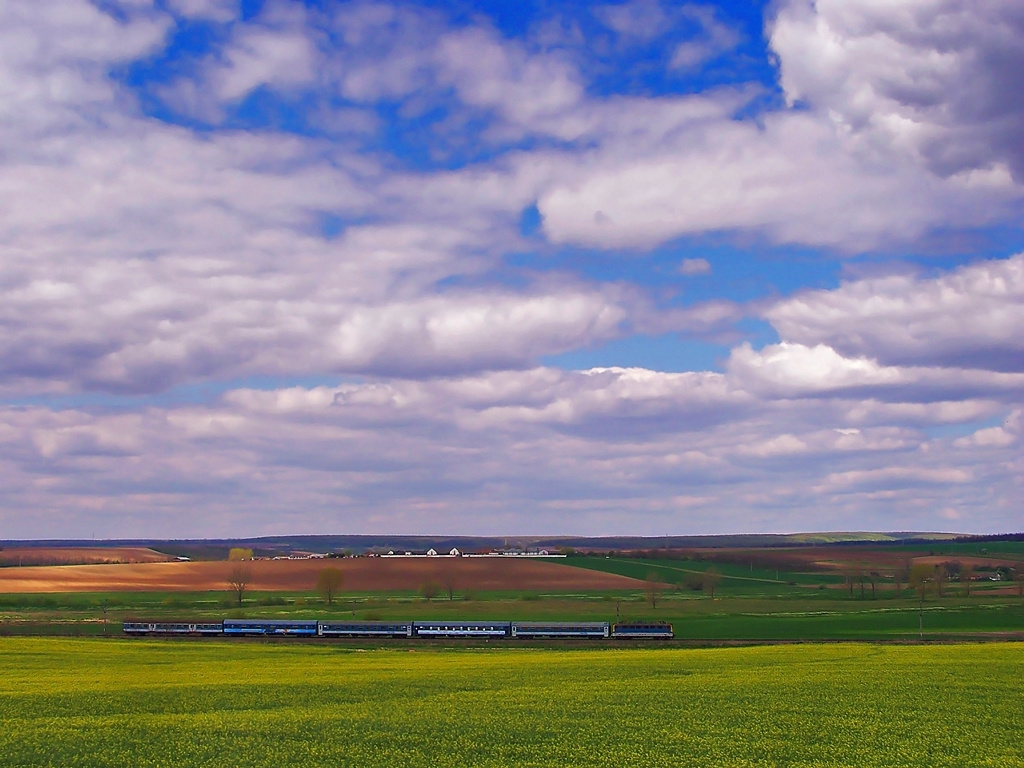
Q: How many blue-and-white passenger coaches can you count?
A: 5